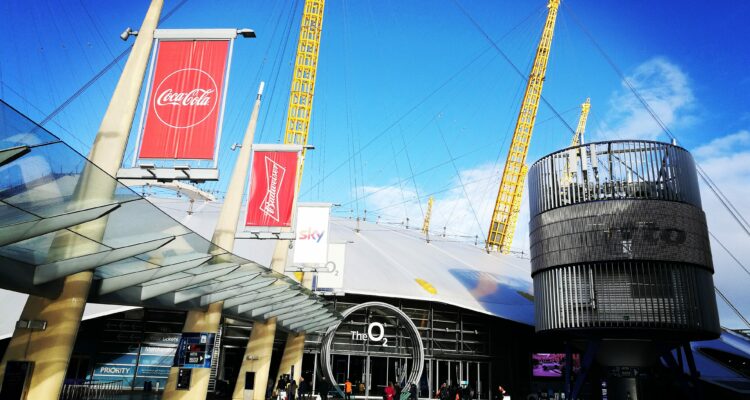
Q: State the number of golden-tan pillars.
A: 4